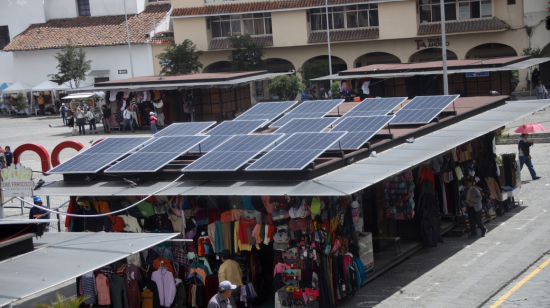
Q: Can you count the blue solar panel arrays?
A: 12